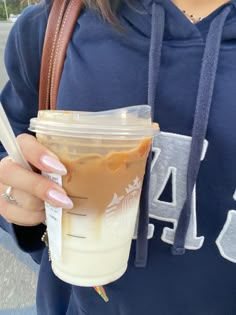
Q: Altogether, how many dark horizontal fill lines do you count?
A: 3